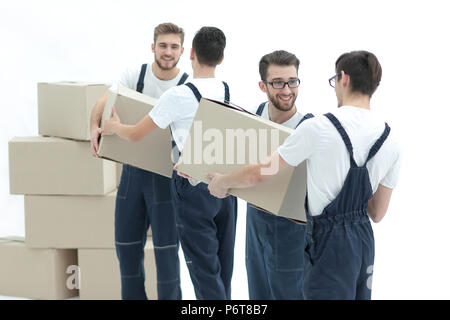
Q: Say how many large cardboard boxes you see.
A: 7